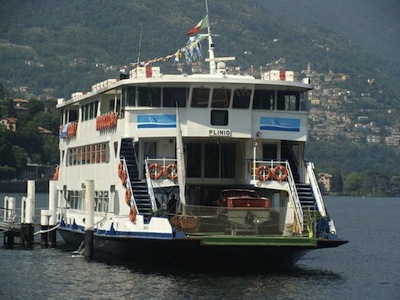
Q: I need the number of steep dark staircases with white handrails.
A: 2